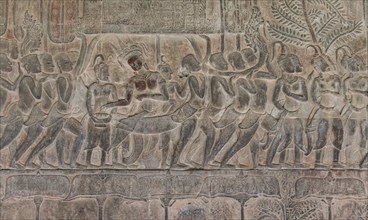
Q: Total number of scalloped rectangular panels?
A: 5